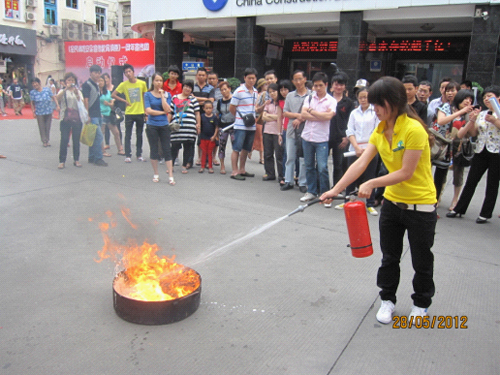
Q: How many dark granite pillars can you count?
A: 4